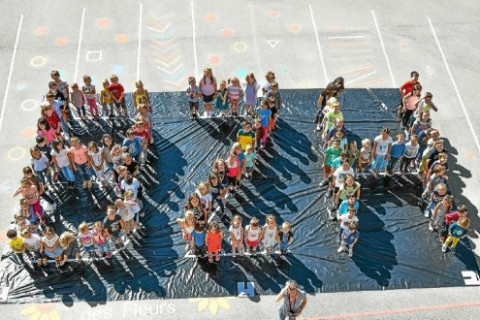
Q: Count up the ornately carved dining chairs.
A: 0